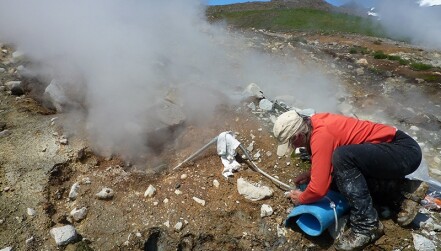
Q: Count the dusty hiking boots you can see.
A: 2